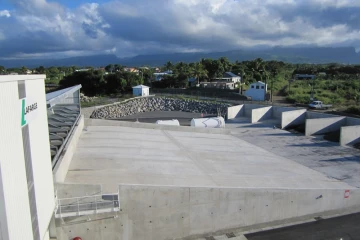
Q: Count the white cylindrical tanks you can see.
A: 2